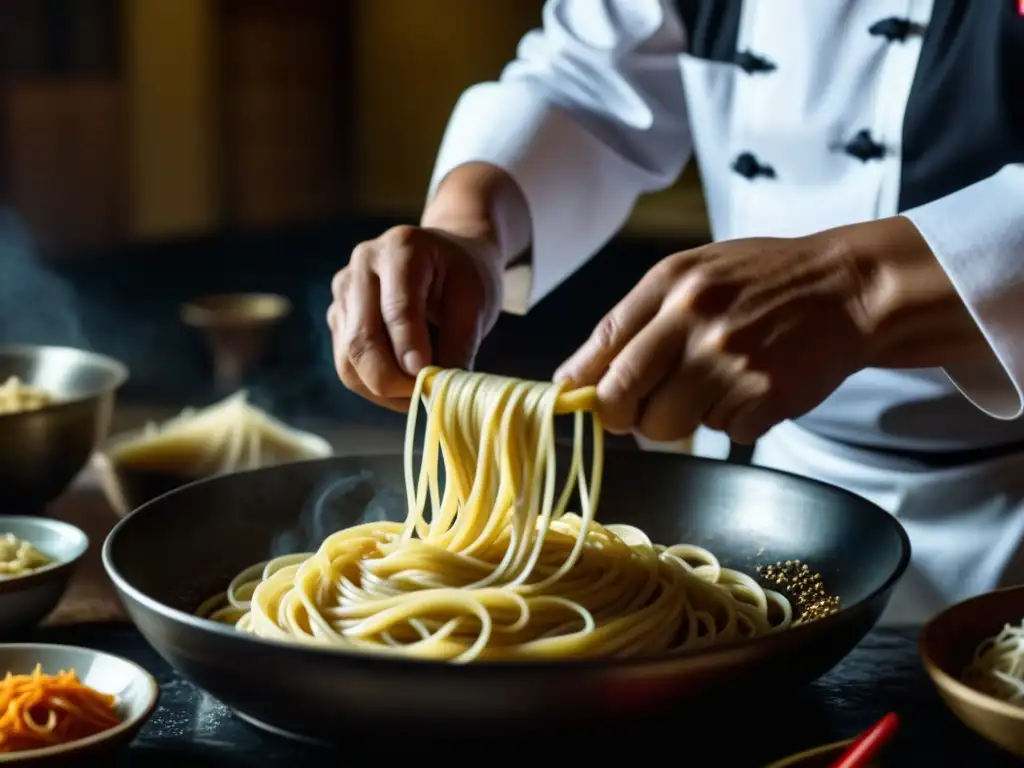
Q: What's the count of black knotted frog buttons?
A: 4